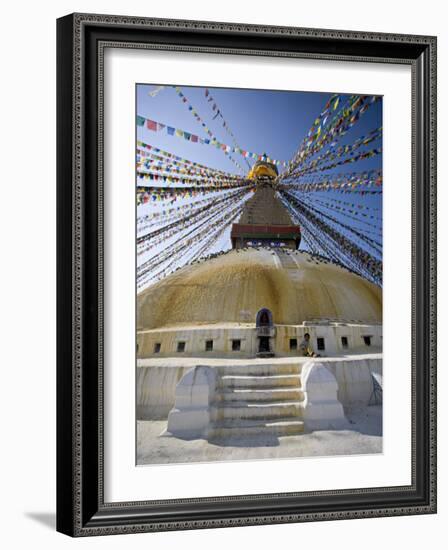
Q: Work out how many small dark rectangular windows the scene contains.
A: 8